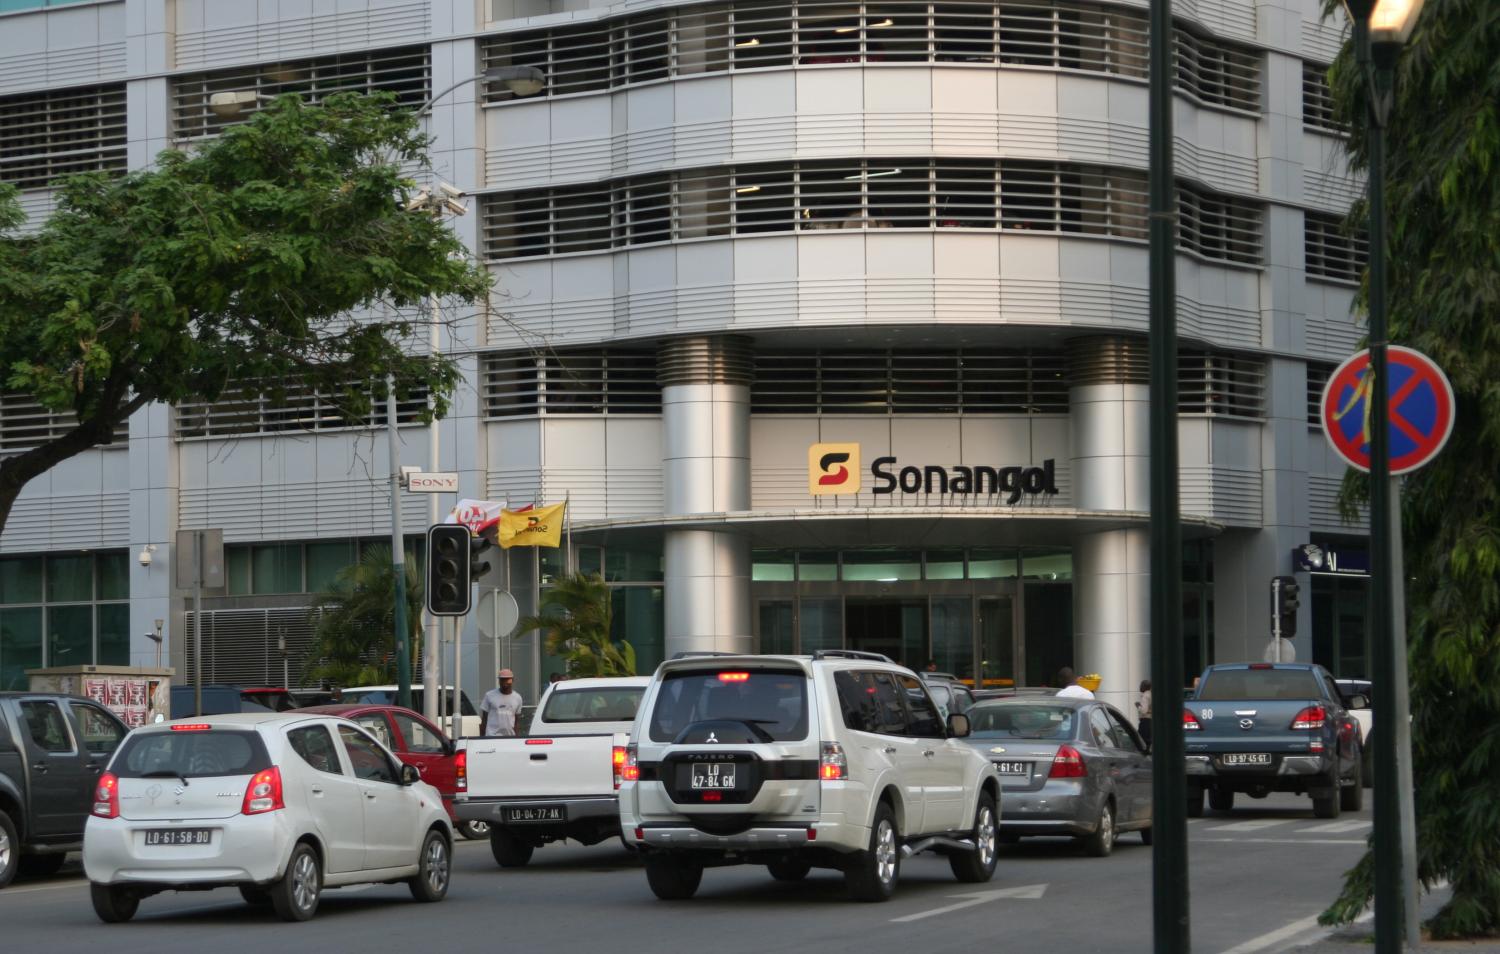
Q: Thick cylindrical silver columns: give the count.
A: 2